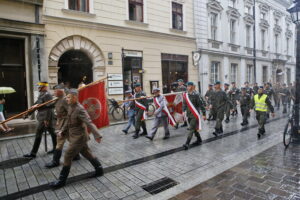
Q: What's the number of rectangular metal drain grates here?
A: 1